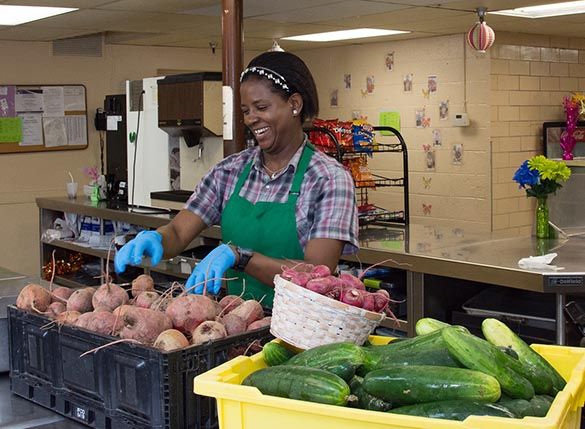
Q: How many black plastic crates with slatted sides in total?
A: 1